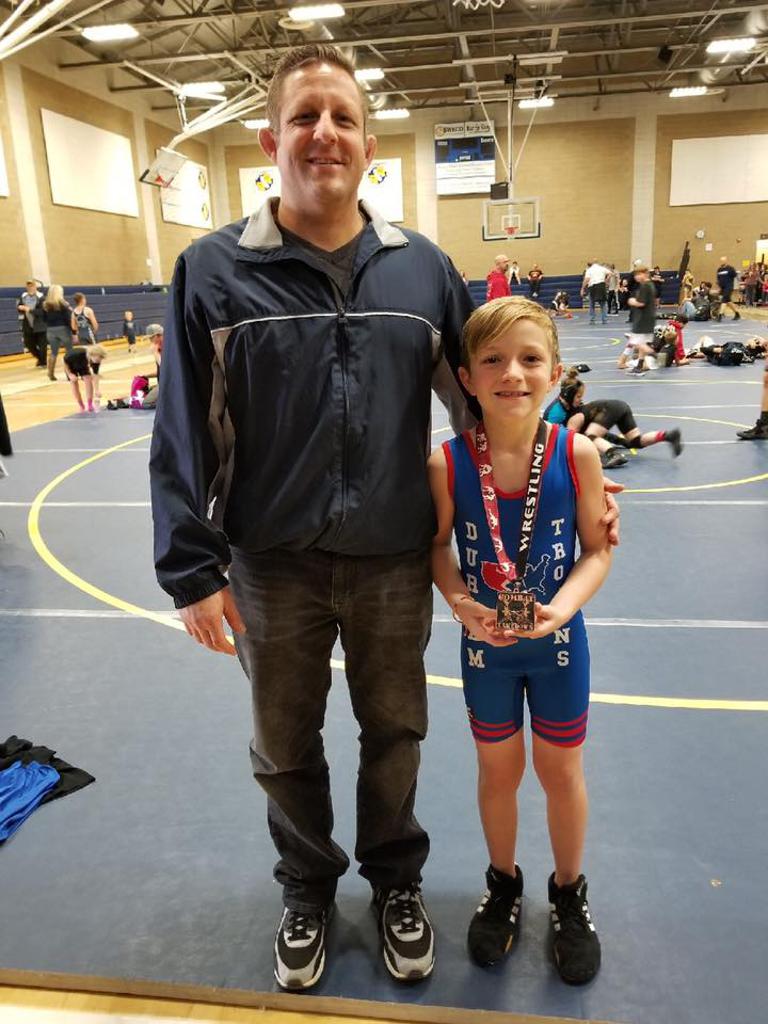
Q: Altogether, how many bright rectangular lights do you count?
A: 9